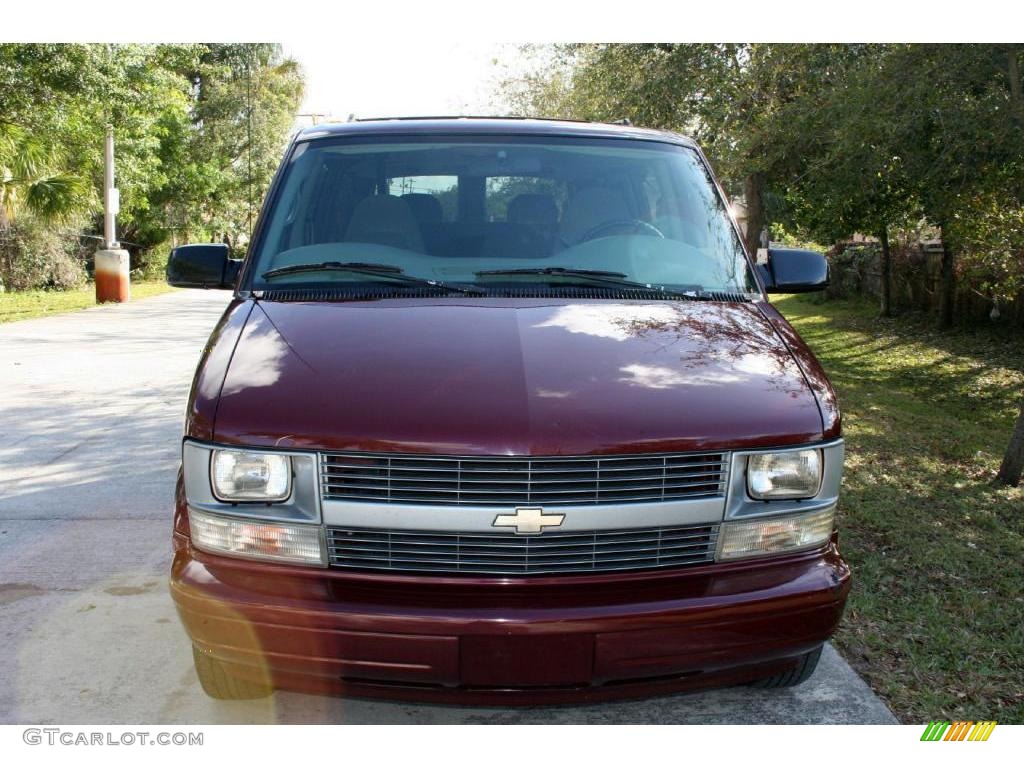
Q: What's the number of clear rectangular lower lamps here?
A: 2